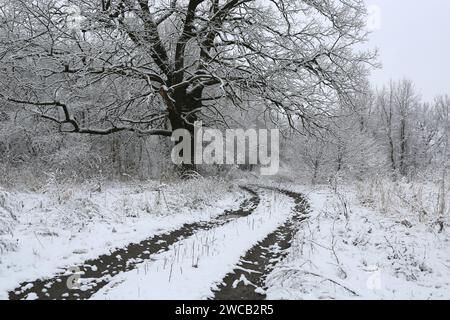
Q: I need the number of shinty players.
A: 0